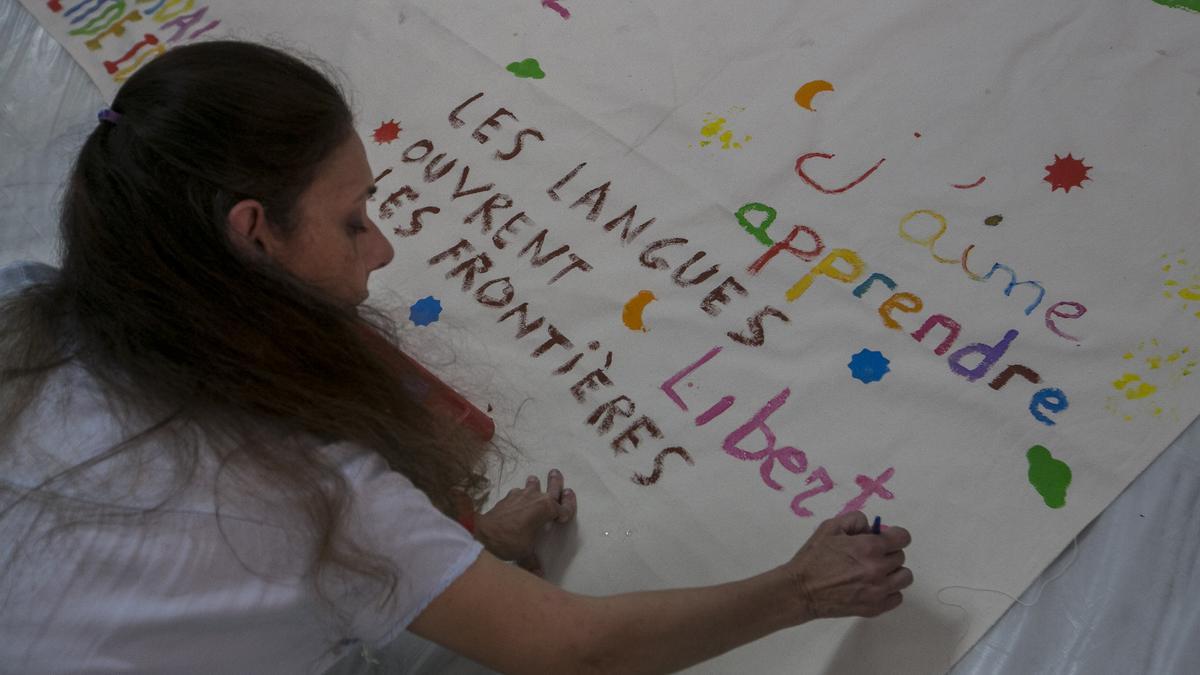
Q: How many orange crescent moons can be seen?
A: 2